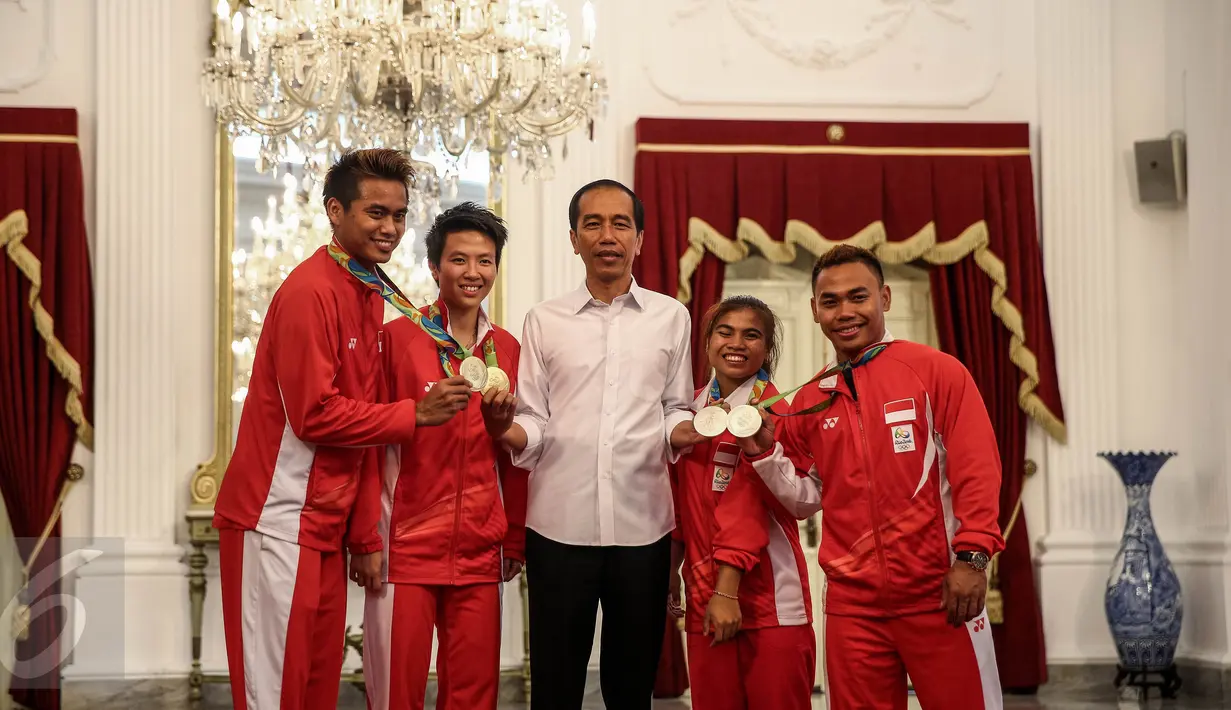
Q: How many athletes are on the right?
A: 2